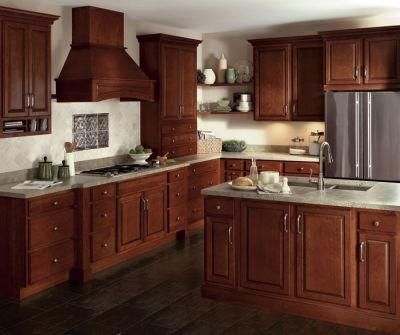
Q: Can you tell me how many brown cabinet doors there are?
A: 14